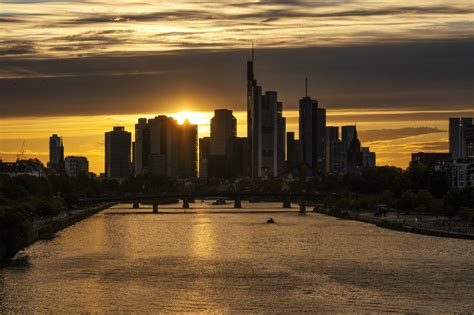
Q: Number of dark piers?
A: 6